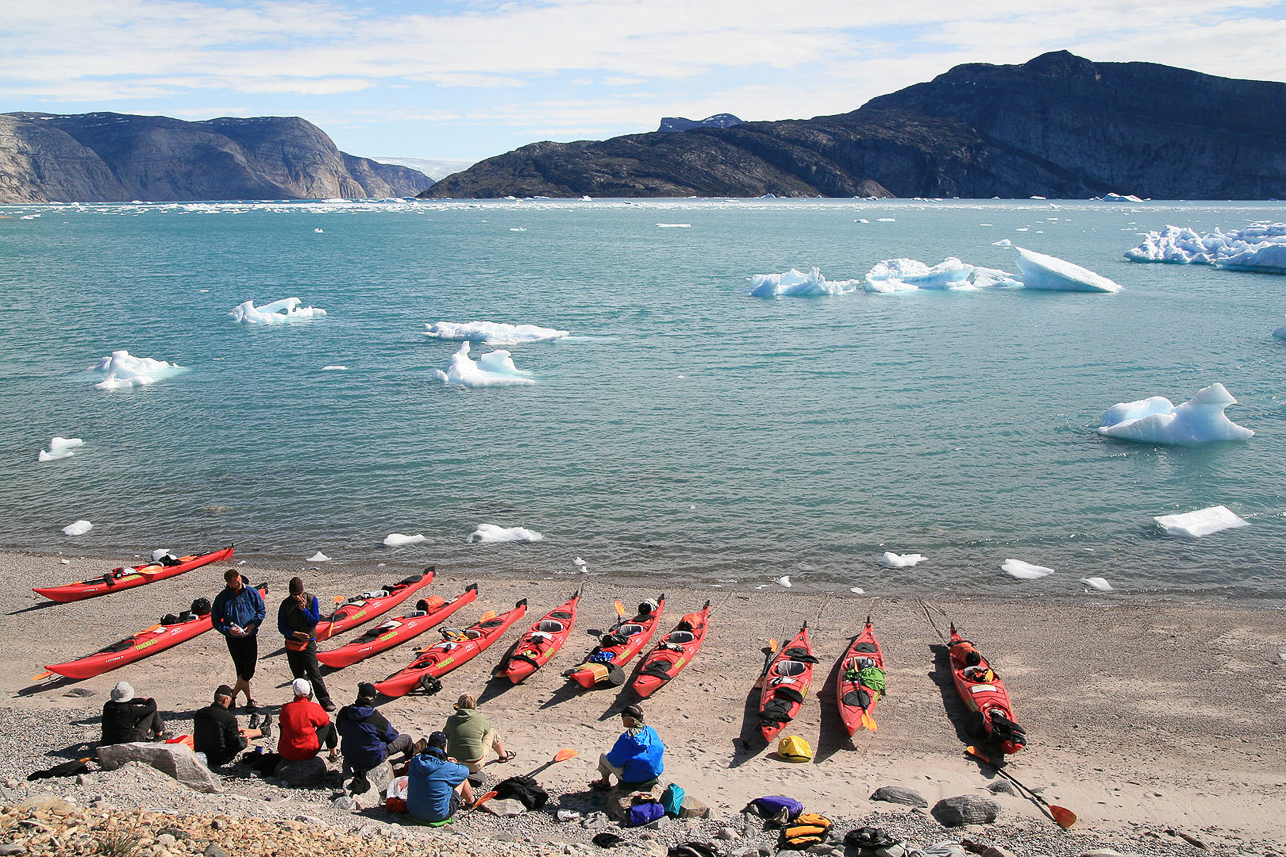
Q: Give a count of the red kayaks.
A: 11